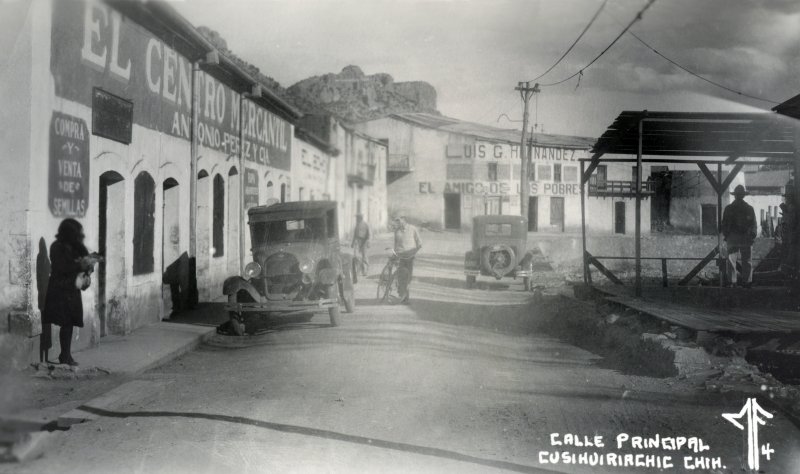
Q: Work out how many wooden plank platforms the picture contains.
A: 1